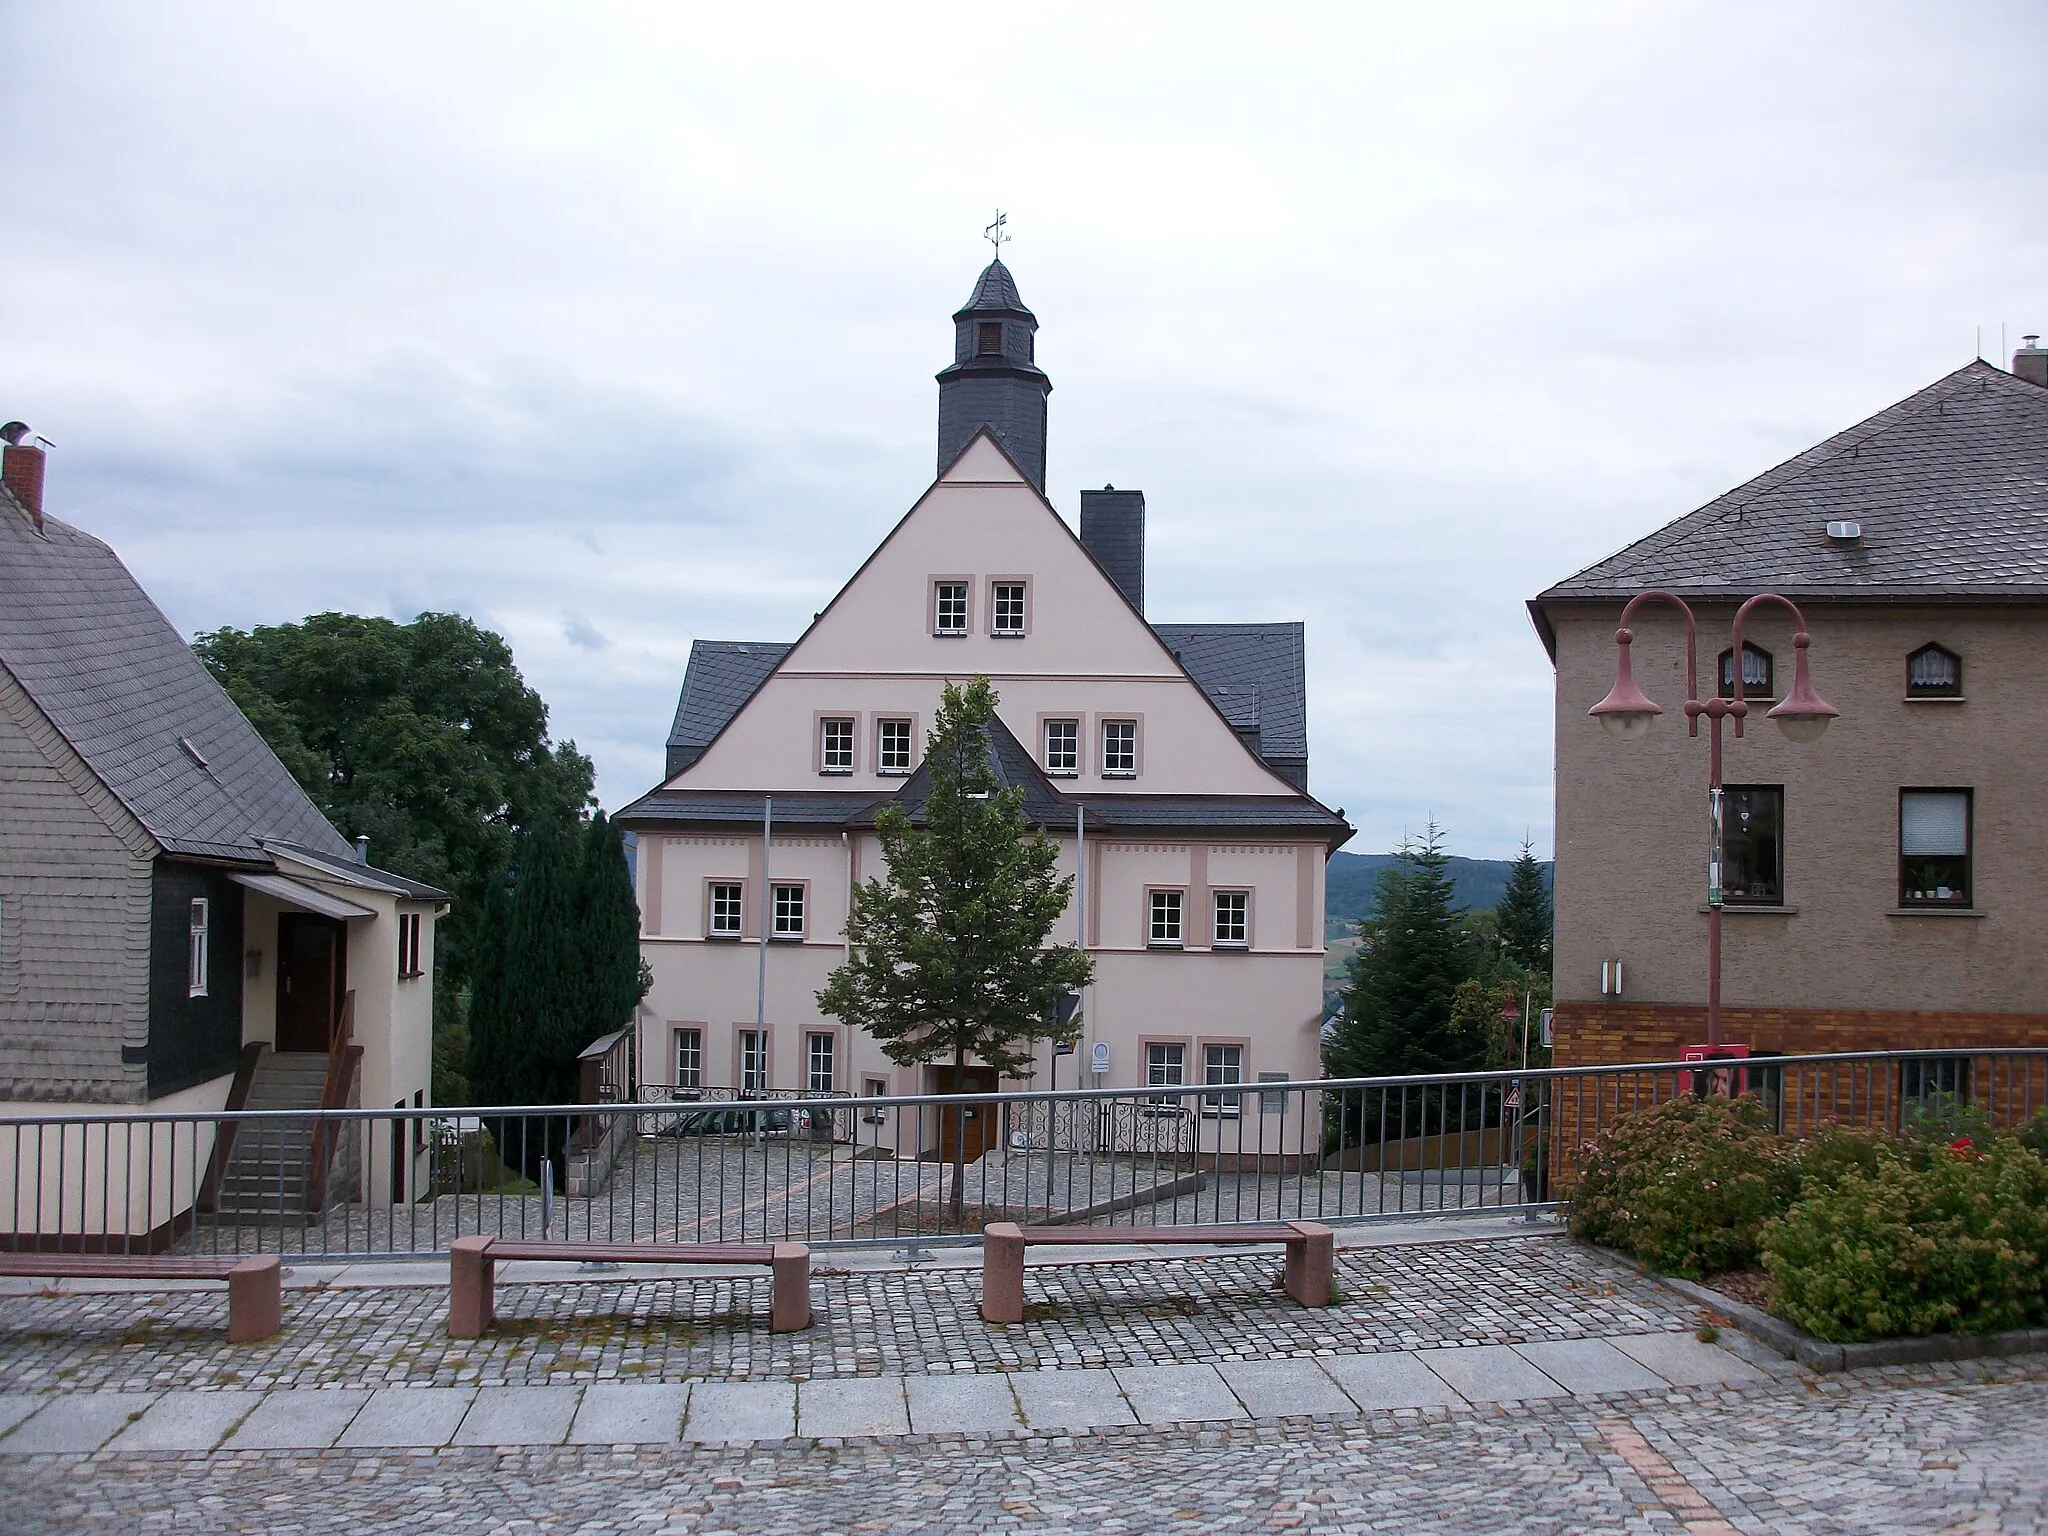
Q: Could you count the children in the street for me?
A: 0